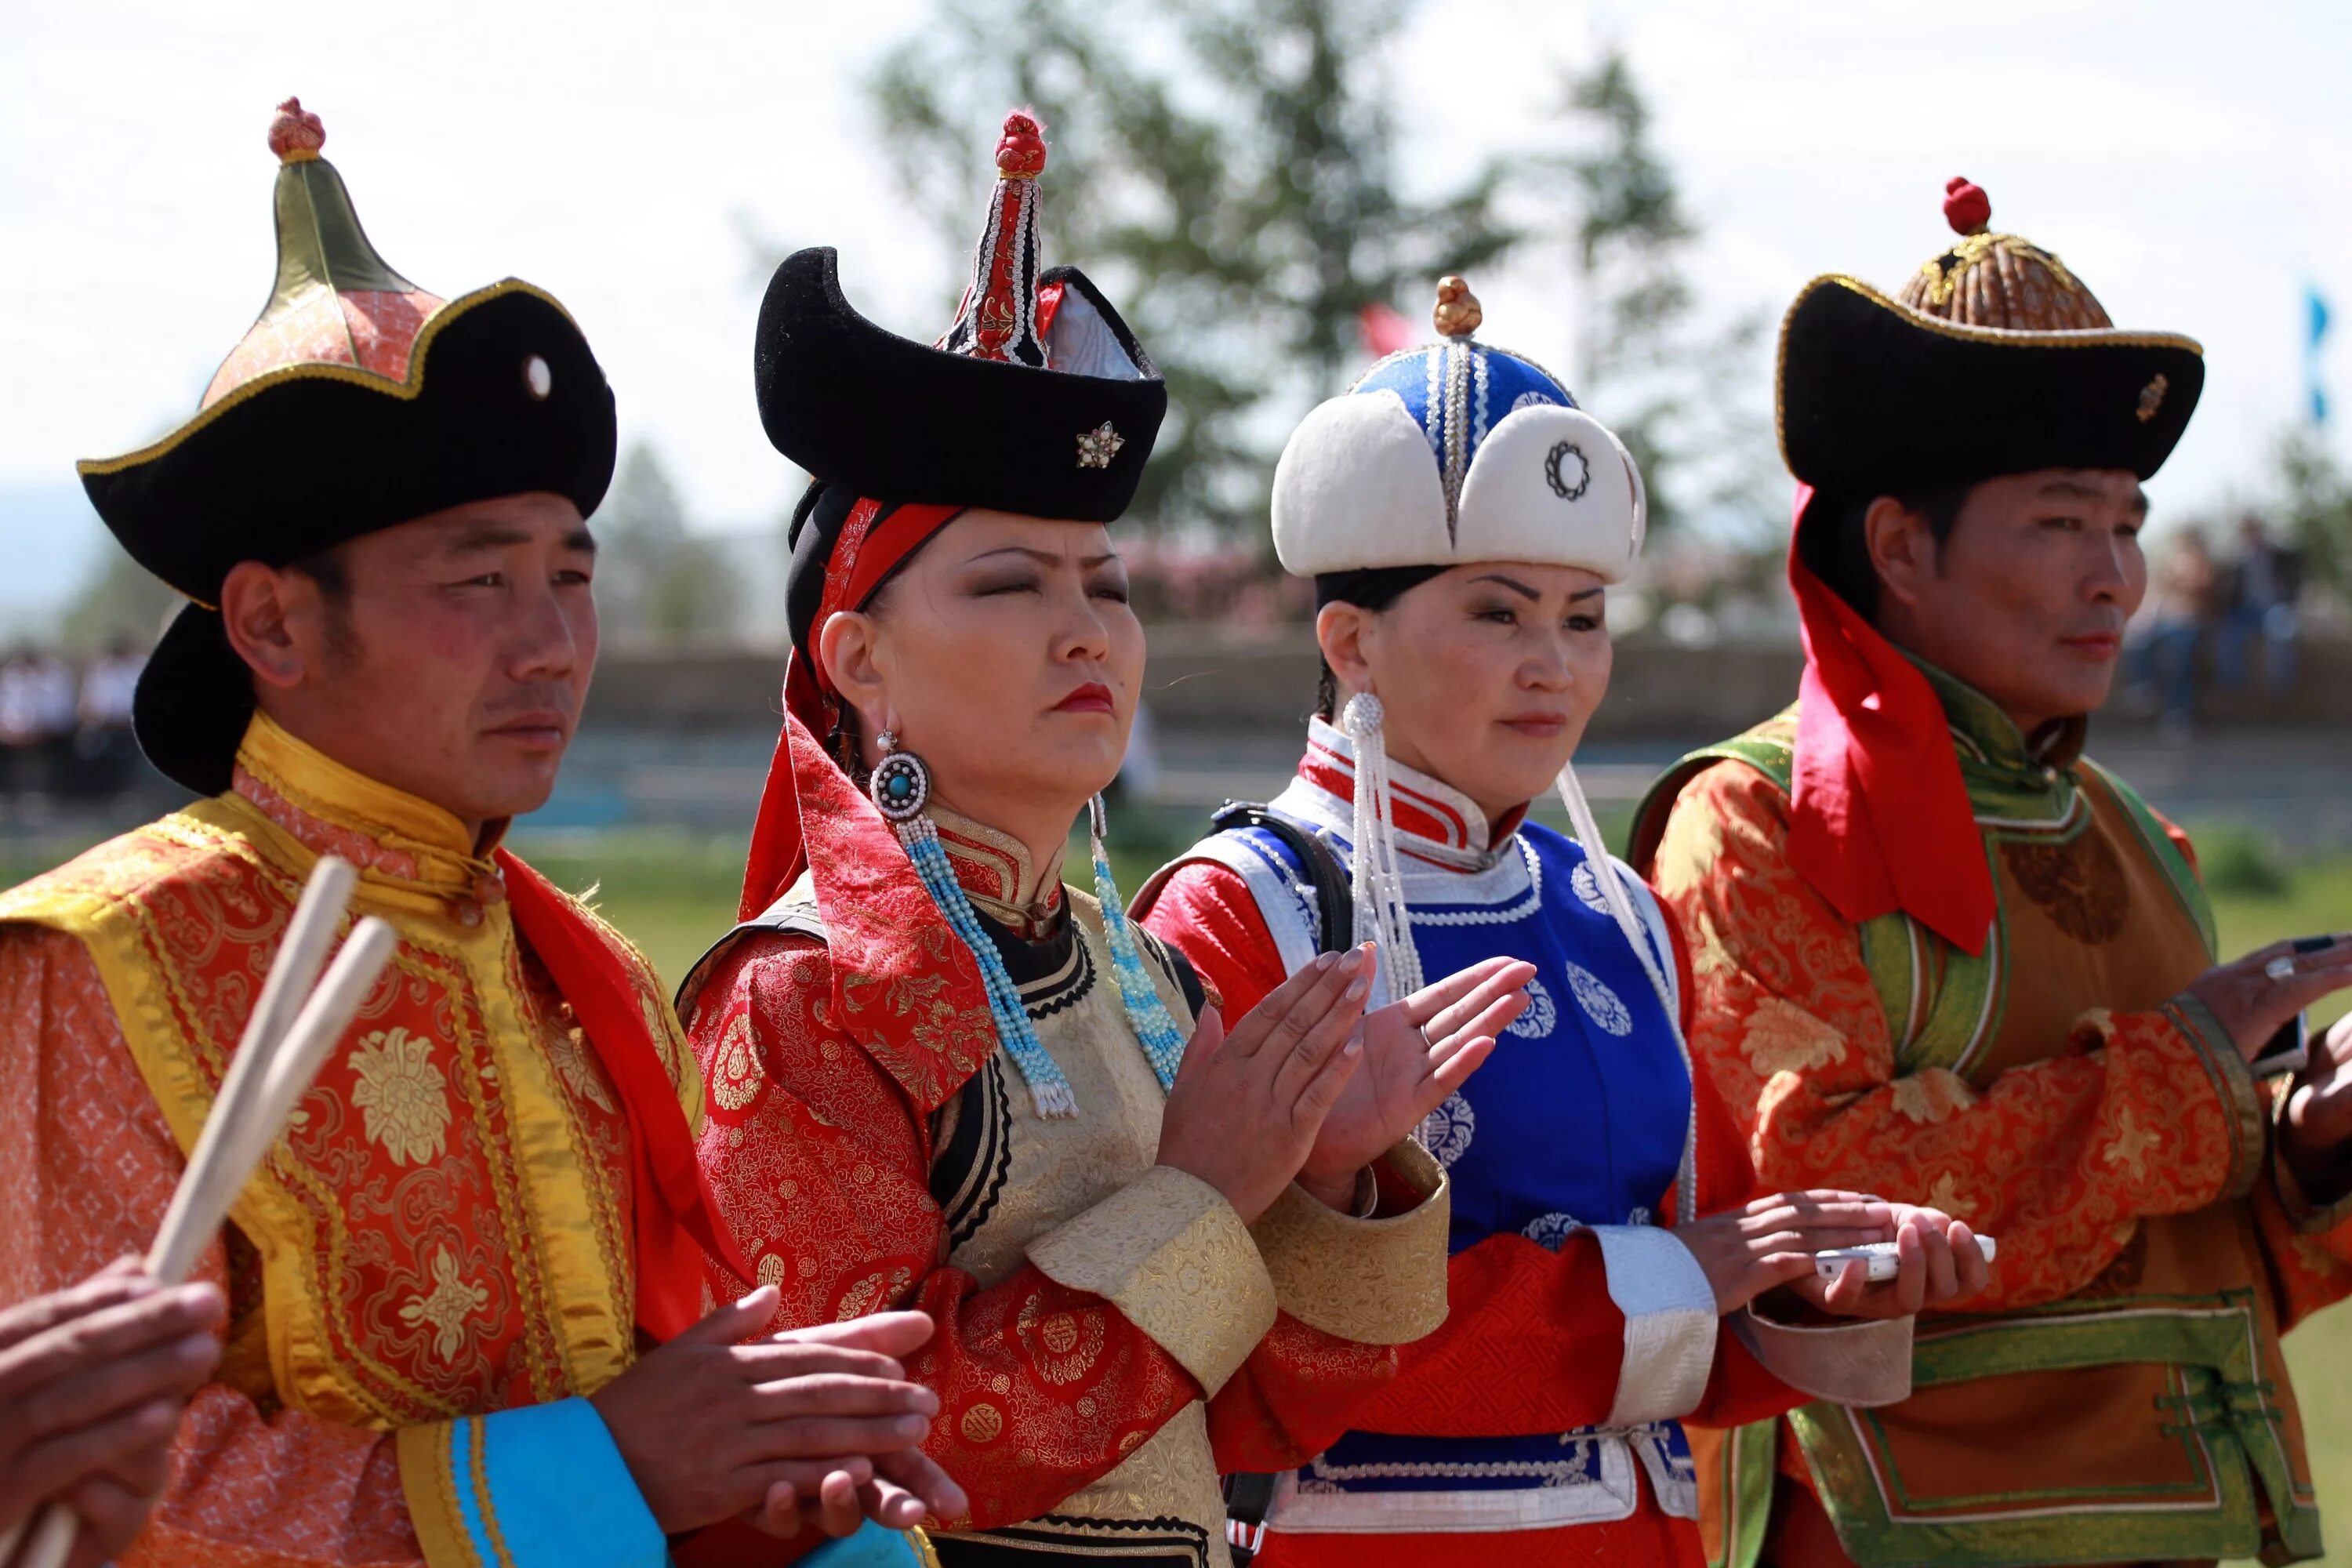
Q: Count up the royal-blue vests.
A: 1